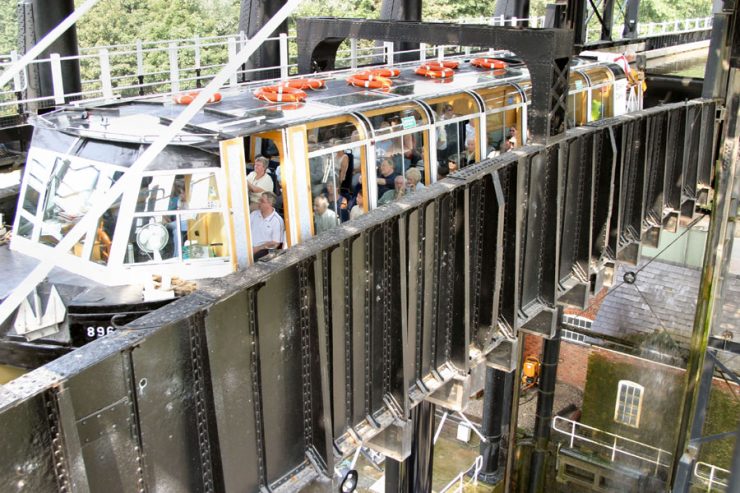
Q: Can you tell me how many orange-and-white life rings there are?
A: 8